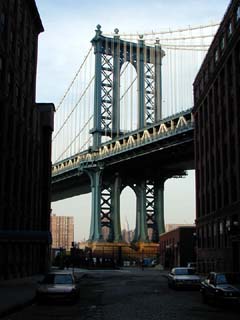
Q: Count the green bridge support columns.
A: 4